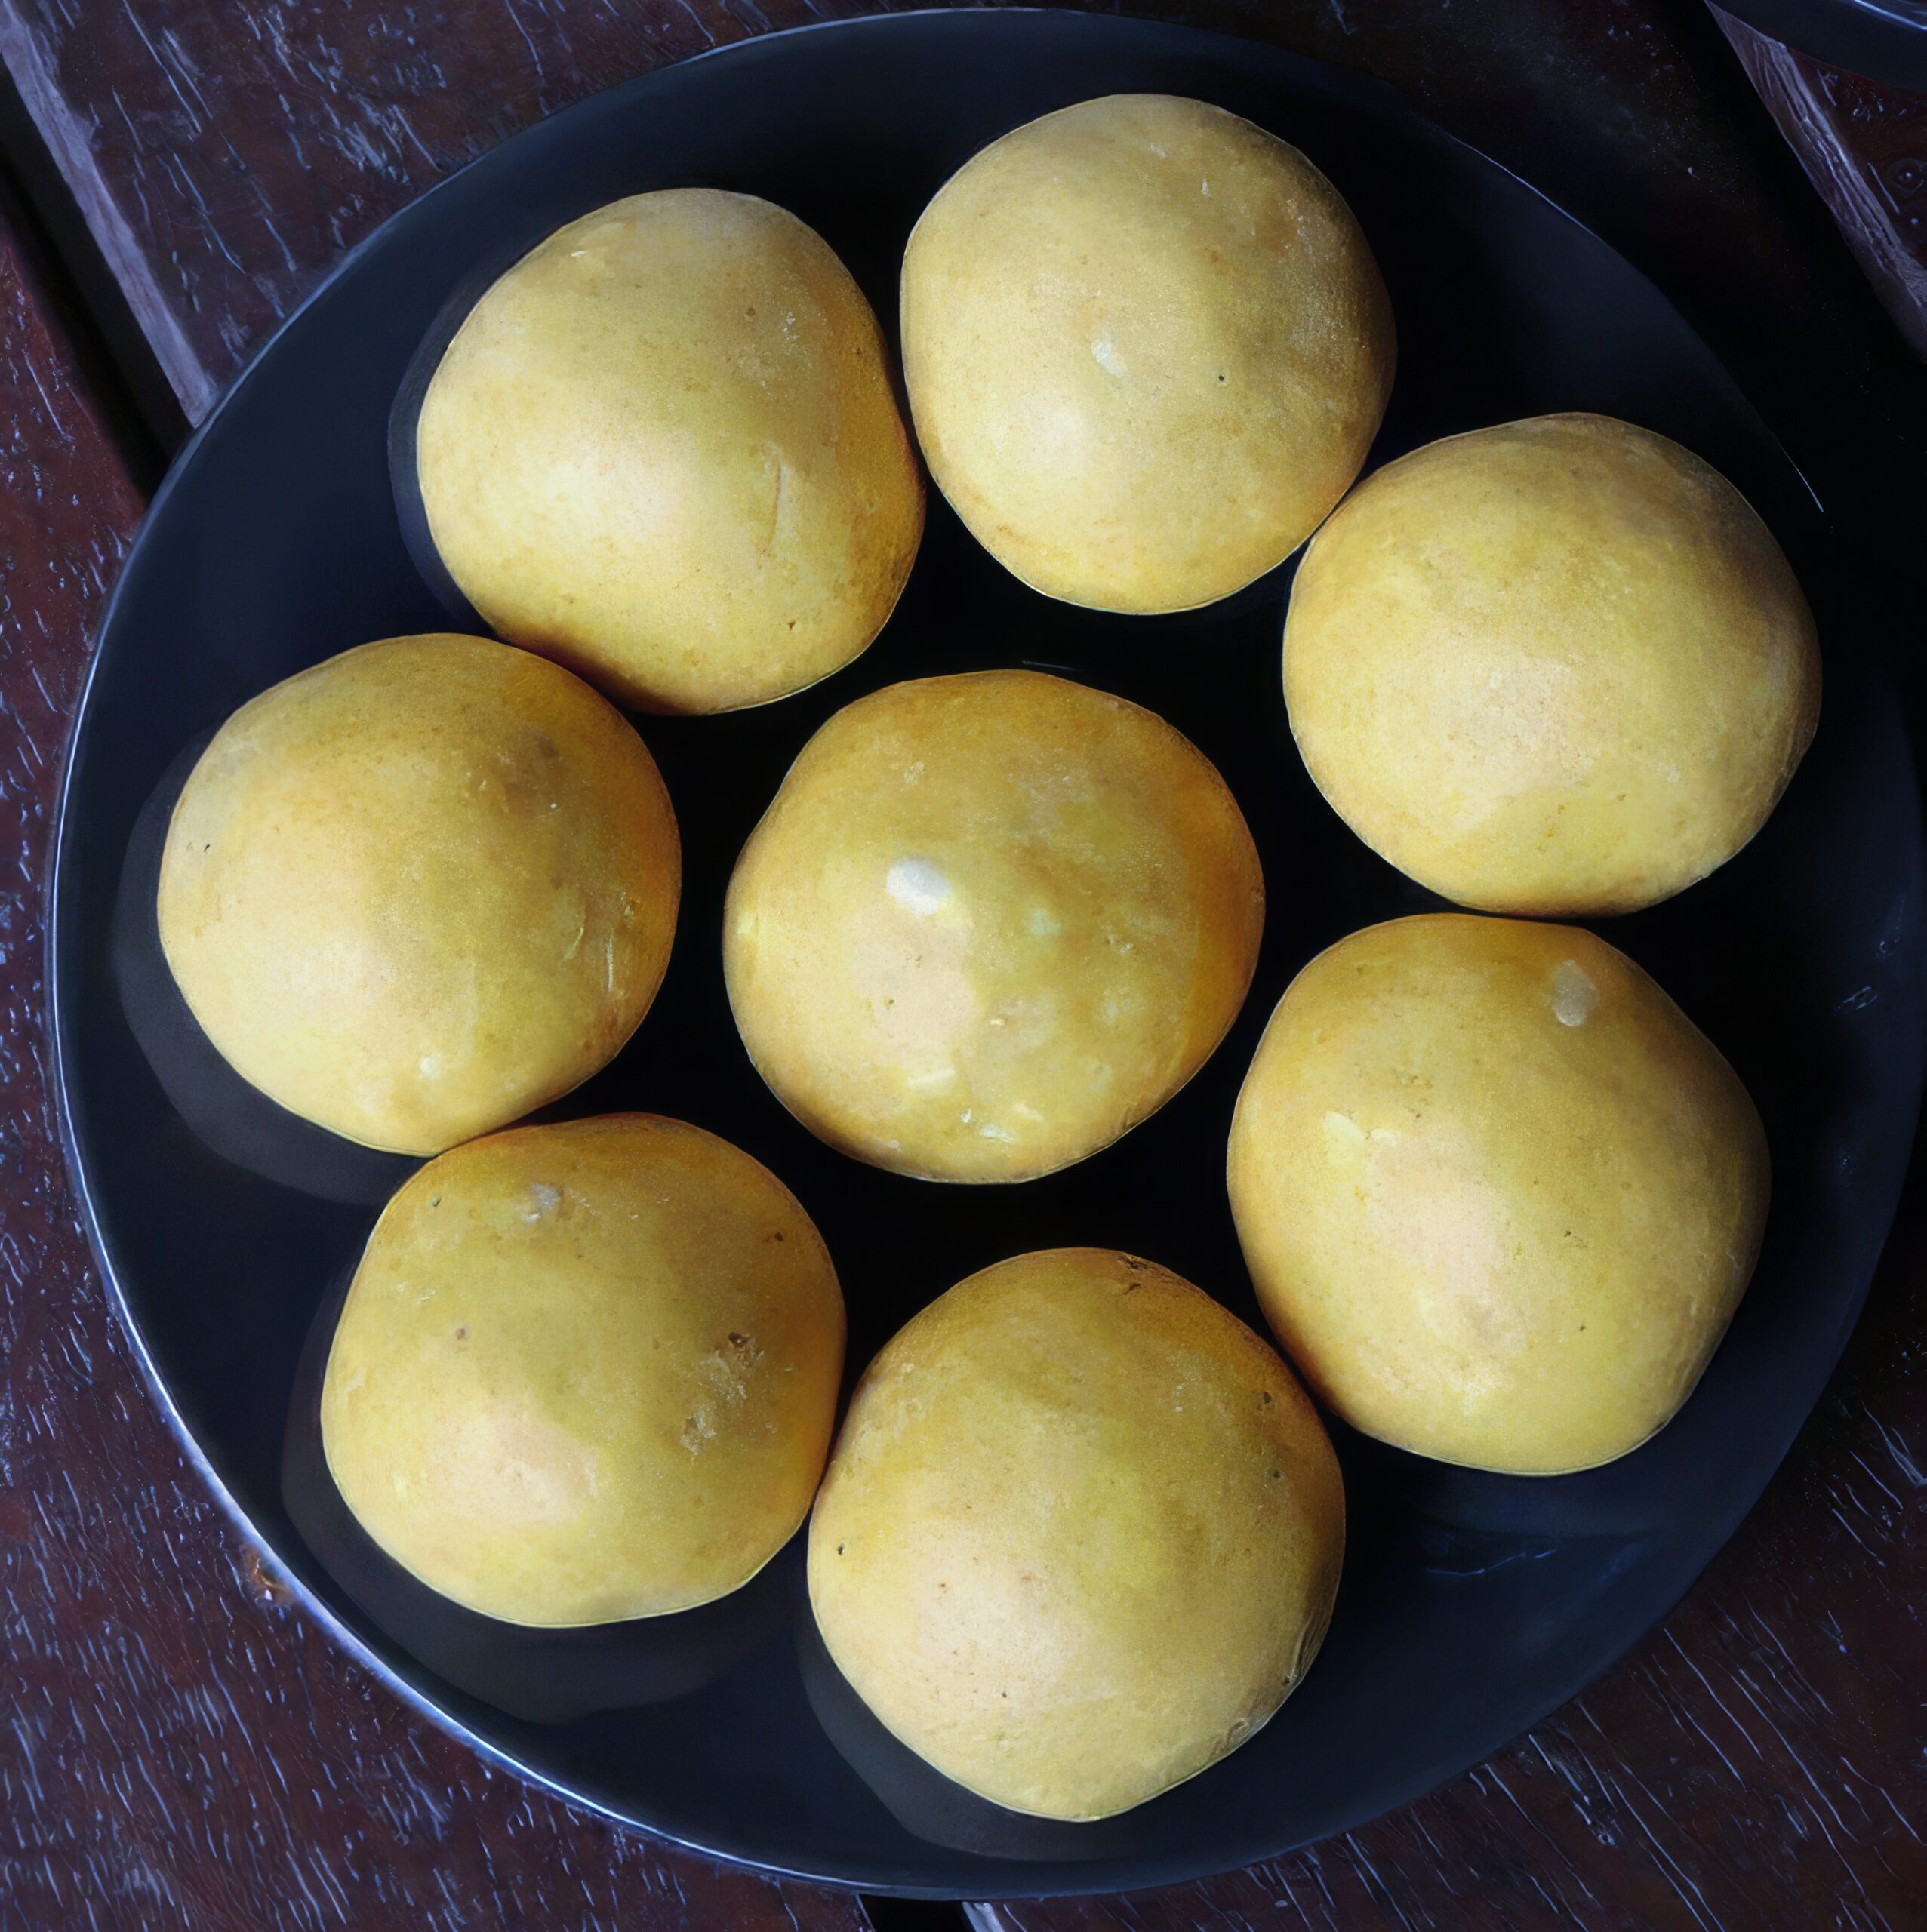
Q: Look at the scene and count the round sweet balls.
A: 8